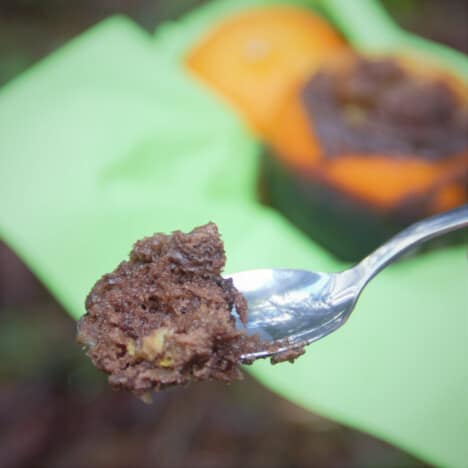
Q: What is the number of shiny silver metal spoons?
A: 1